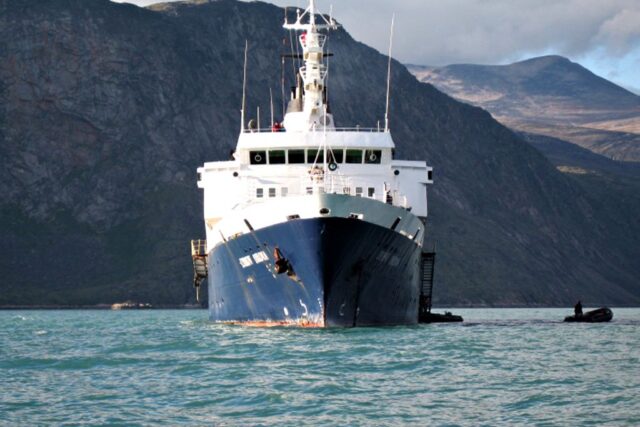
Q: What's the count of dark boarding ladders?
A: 1